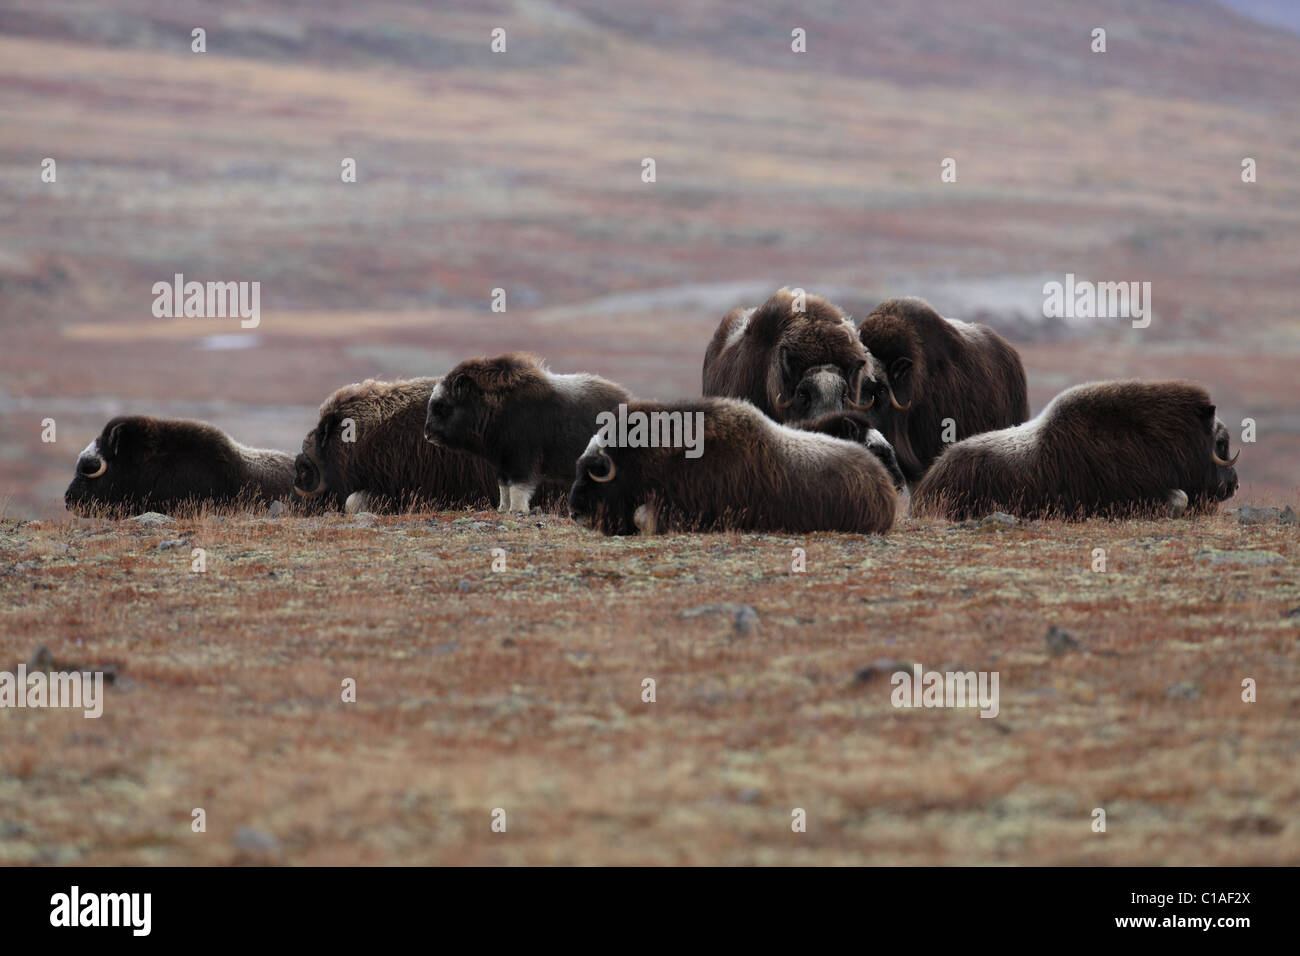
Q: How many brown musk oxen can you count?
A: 8